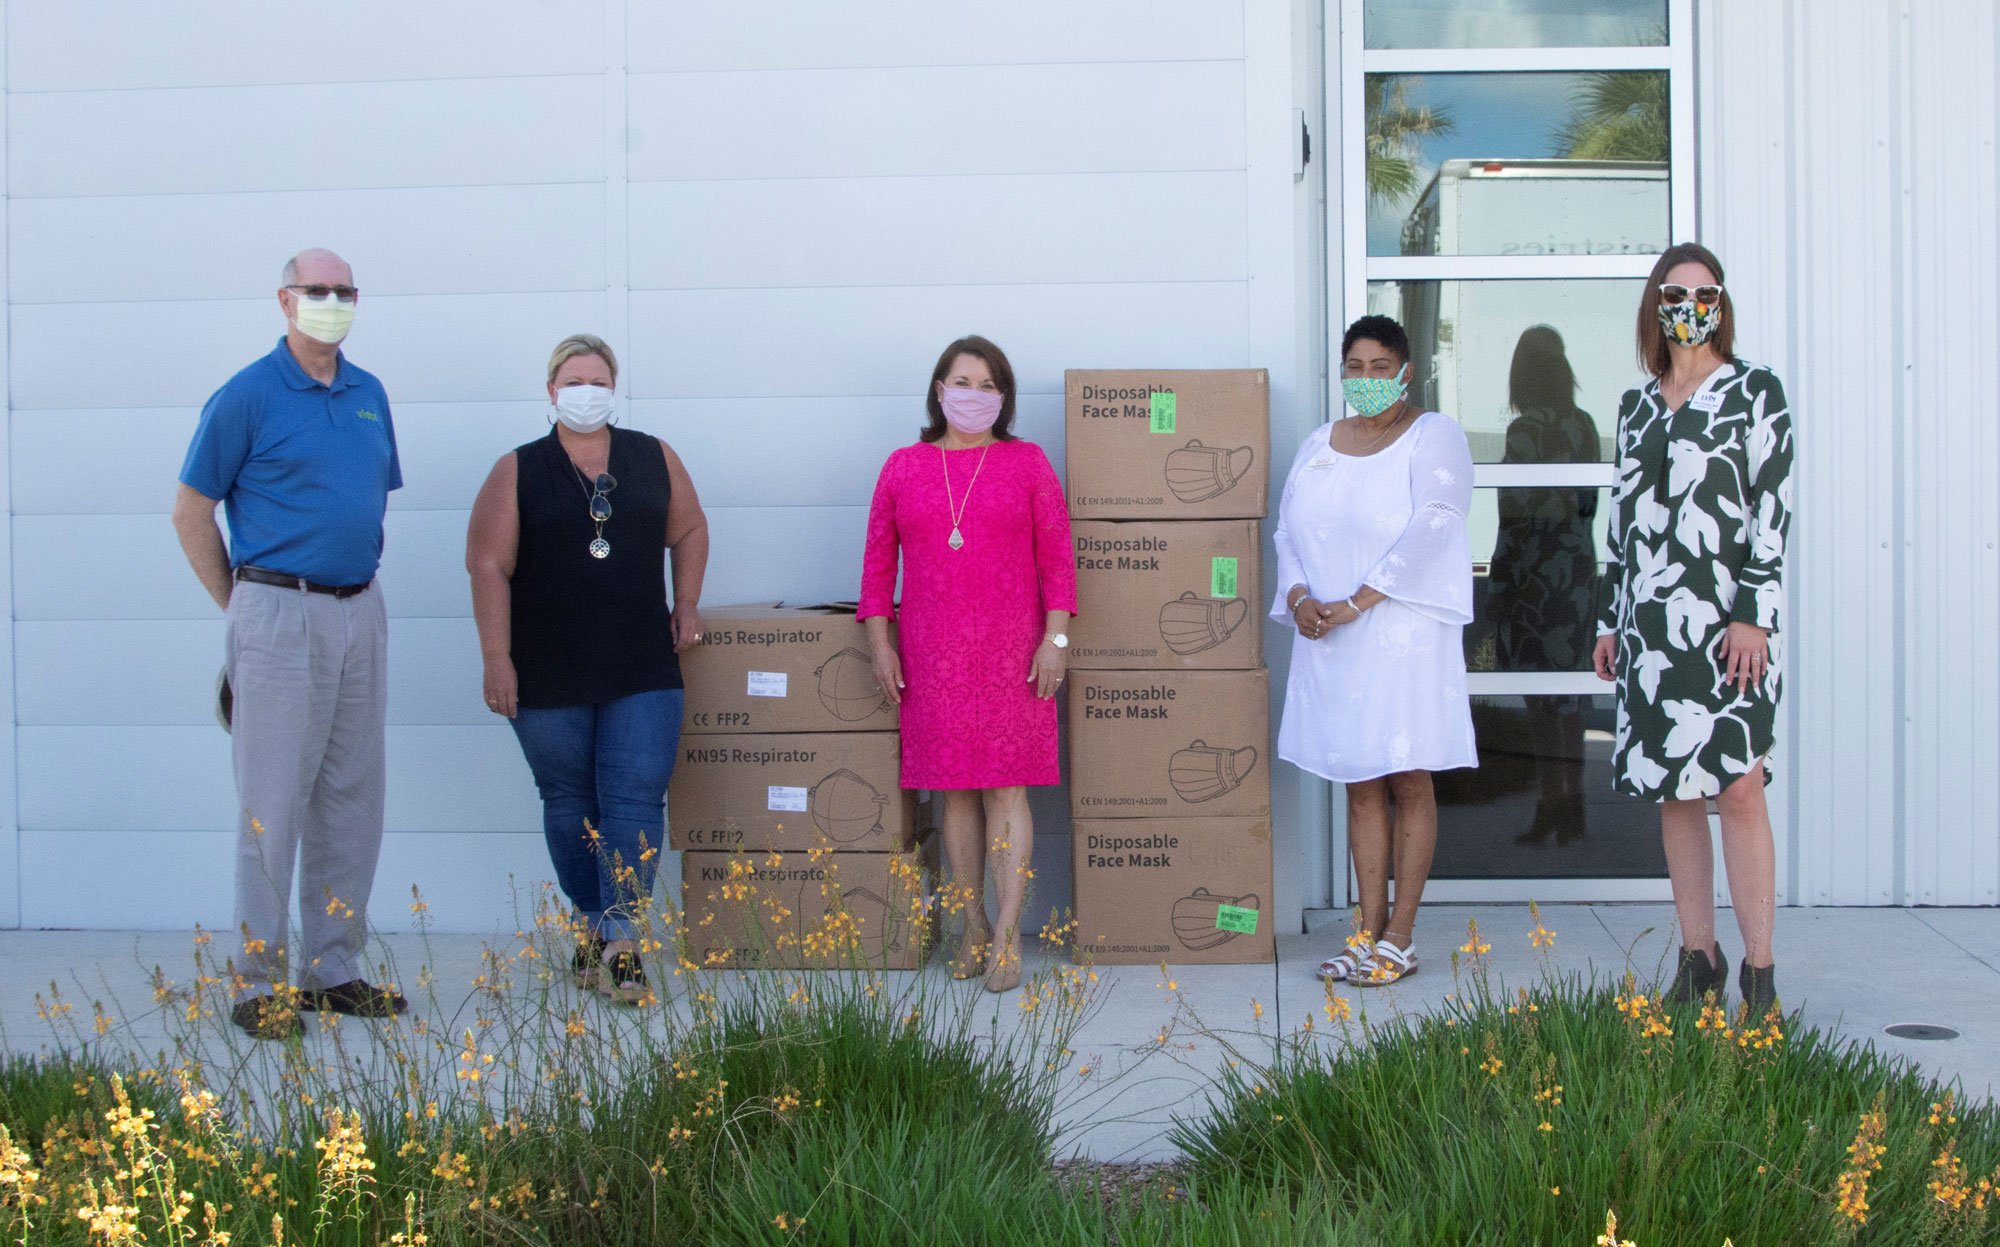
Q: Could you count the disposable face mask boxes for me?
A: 4